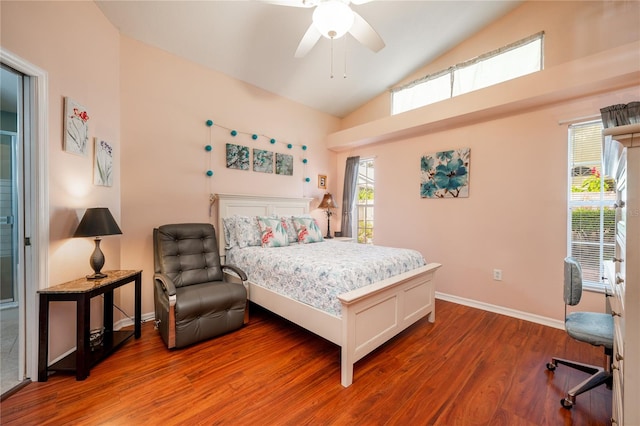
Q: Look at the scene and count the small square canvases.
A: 3